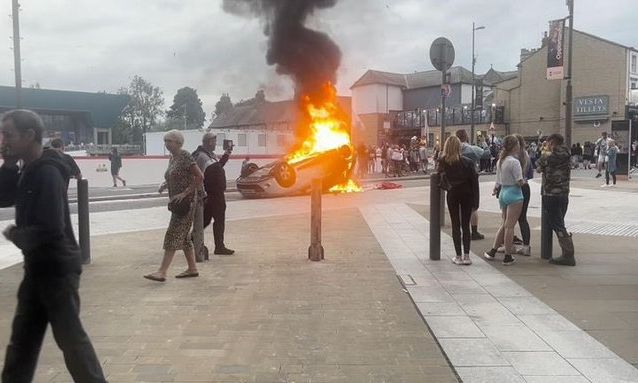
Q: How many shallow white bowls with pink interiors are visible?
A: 0